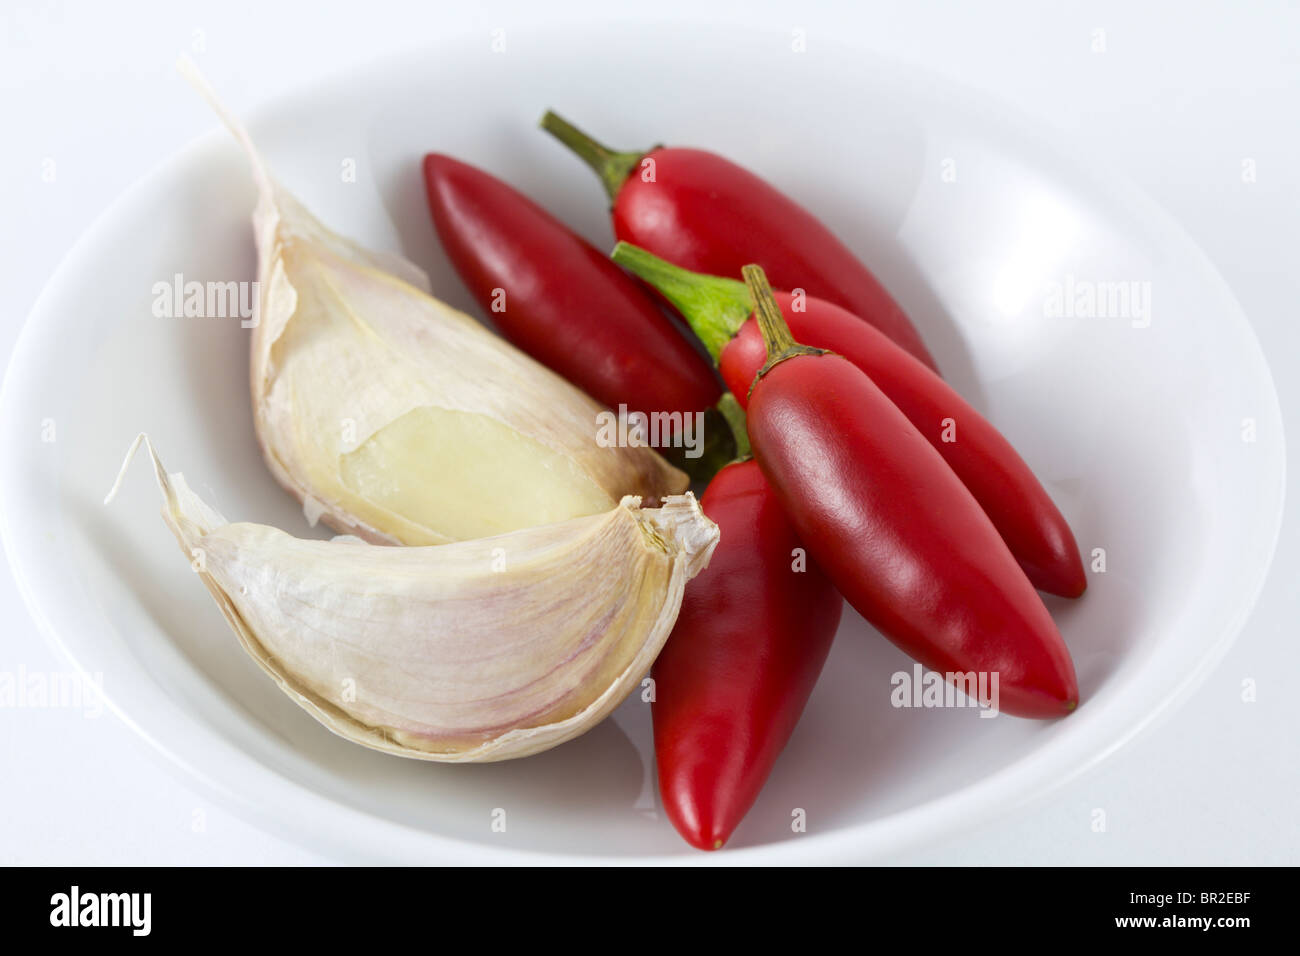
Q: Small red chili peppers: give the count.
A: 5